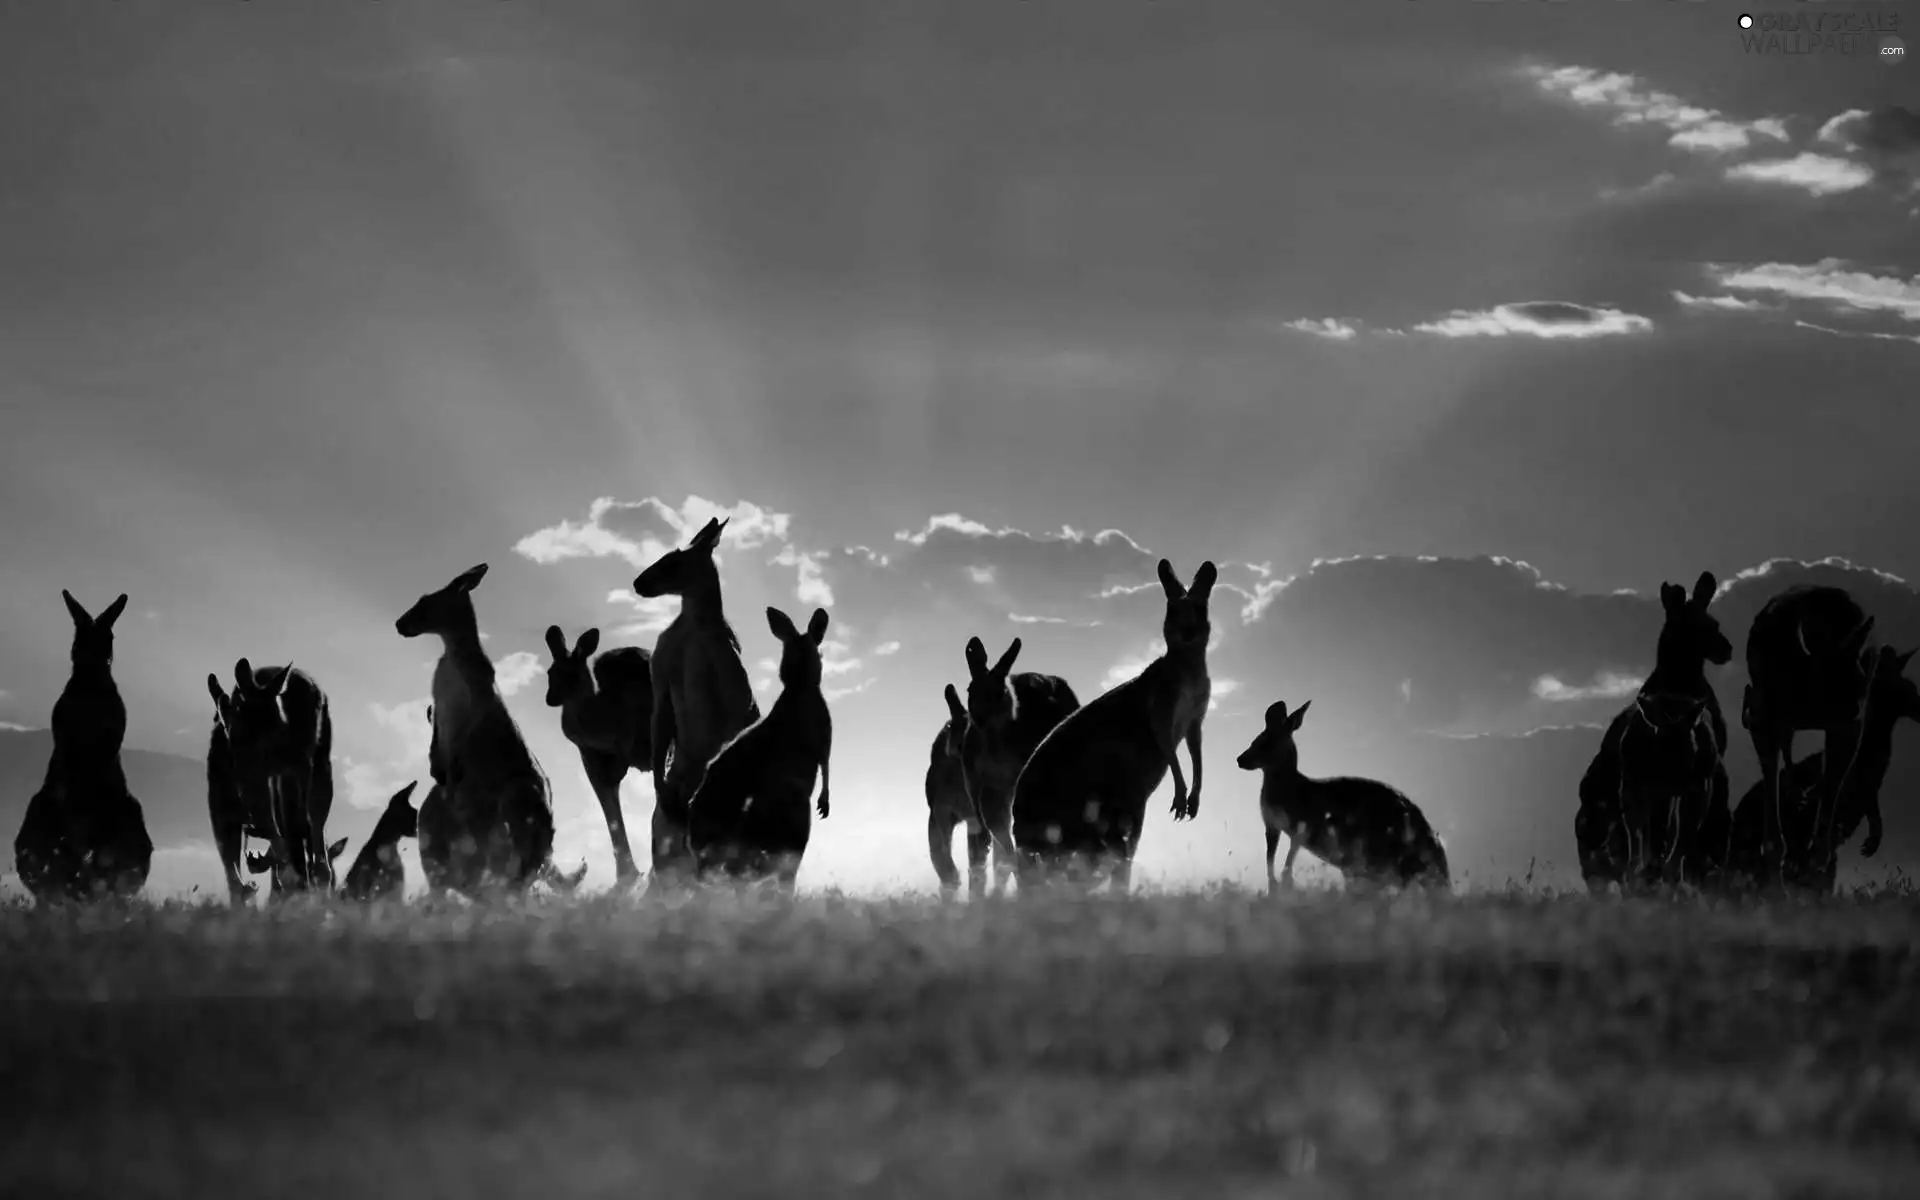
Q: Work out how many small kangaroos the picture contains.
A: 2